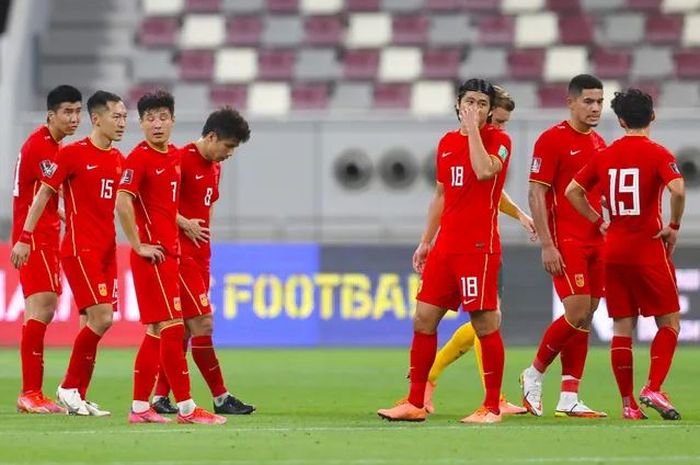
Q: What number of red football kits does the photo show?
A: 7